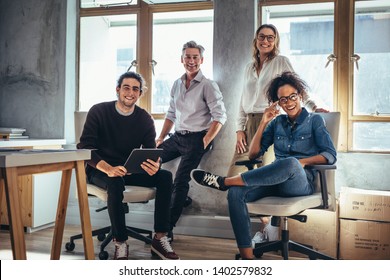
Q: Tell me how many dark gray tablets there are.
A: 1